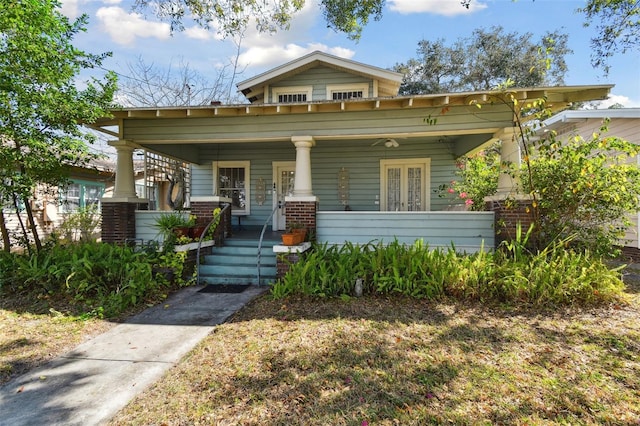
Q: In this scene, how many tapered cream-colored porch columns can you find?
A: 3